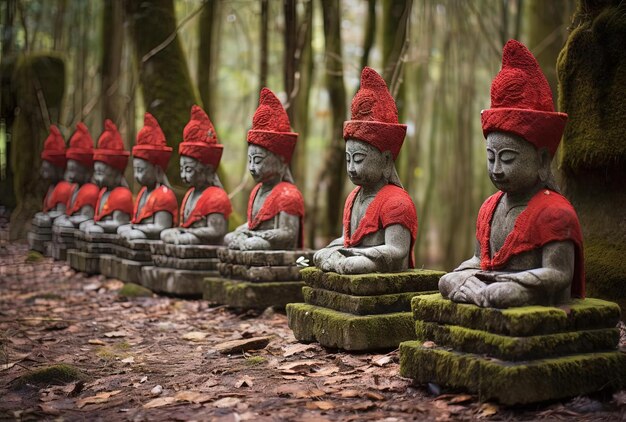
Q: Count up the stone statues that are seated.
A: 8